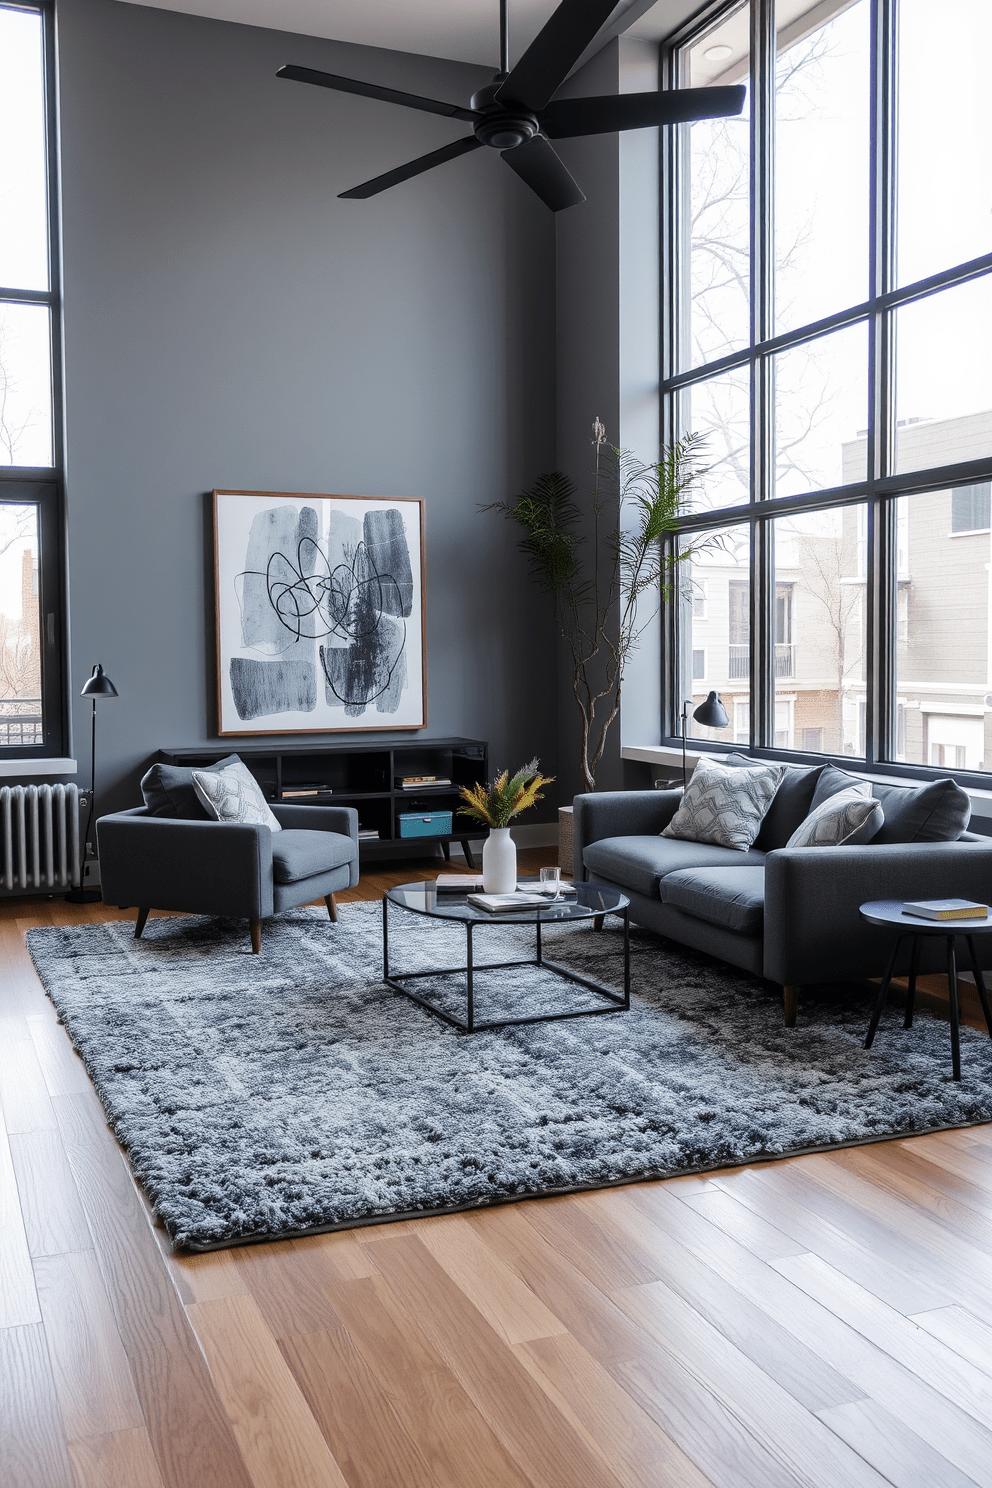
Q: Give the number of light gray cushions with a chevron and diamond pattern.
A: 3